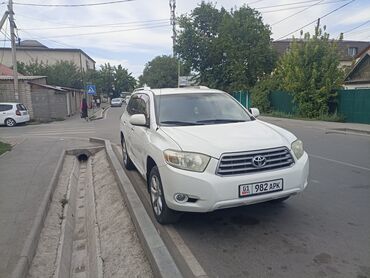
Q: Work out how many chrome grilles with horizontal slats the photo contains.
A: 1